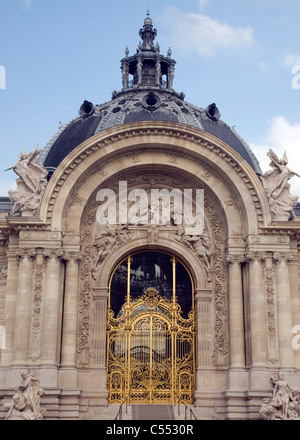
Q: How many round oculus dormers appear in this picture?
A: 3